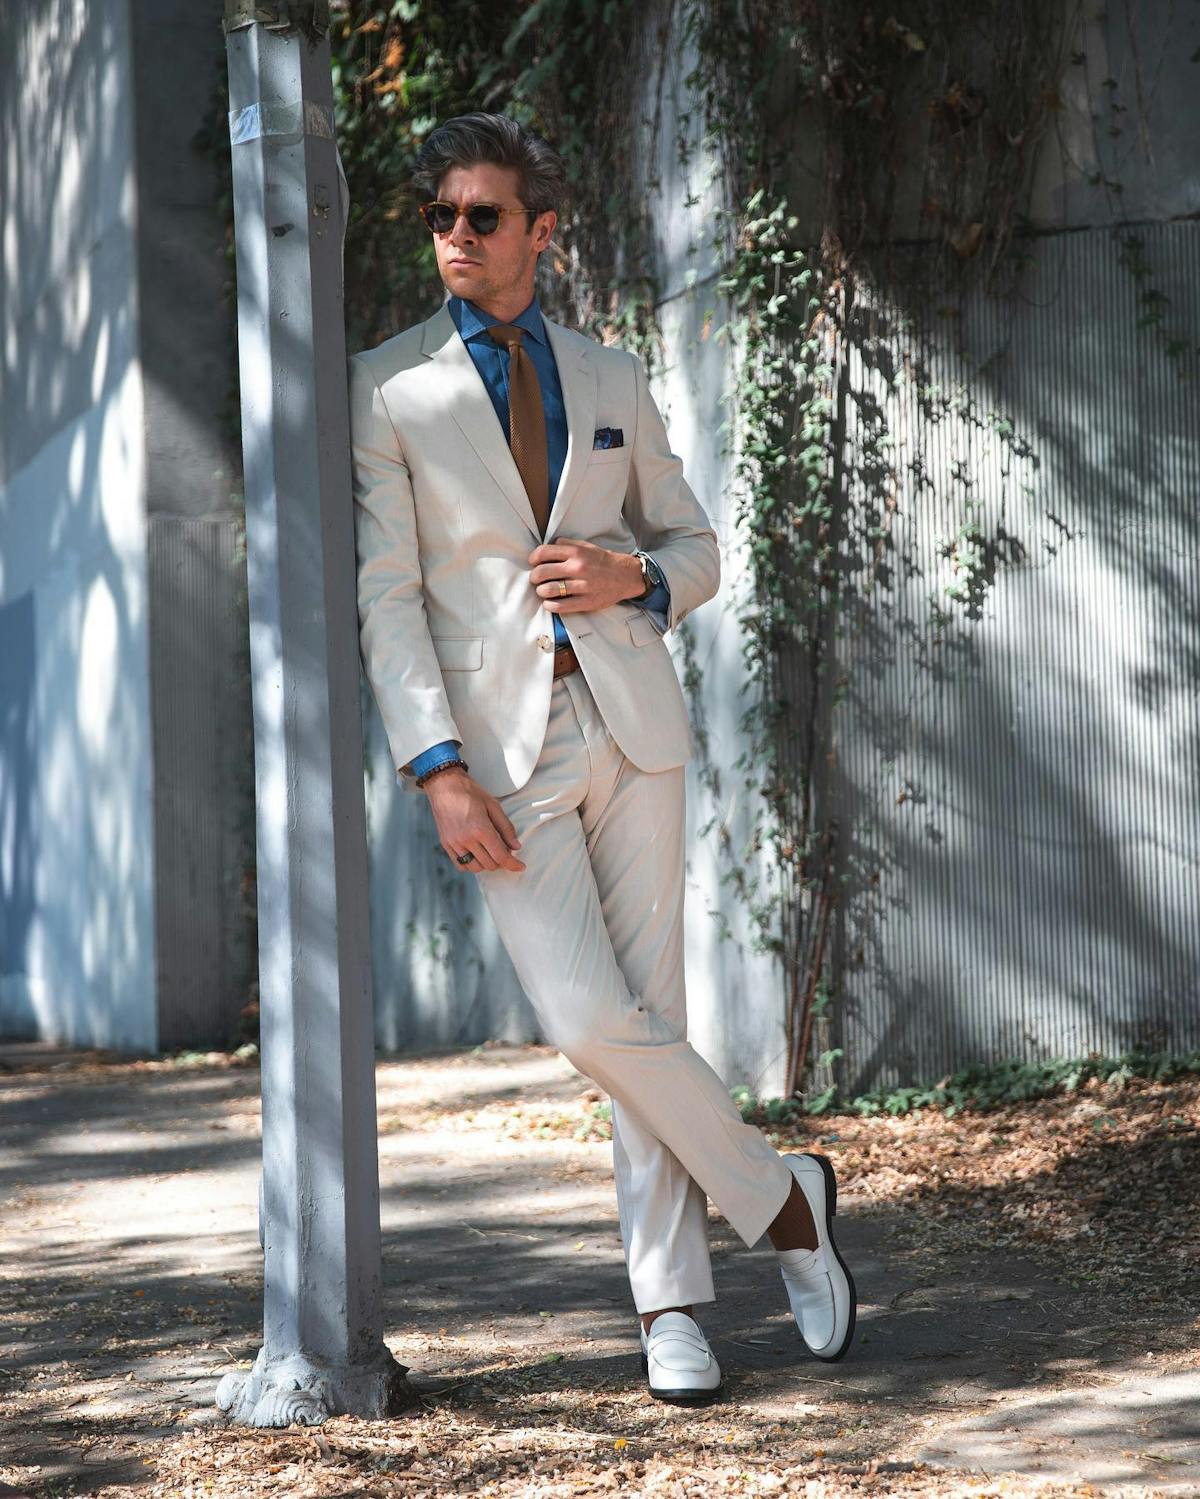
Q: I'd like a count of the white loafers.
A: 2